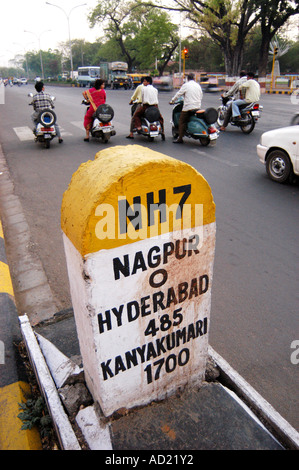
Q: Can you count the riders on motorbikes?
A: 7